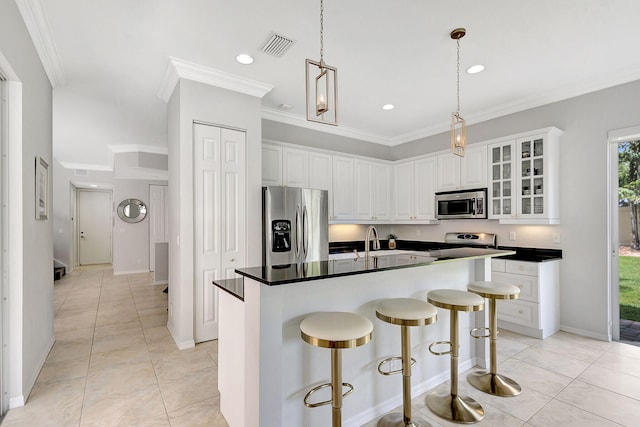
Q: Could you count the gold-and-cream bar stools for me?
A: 4